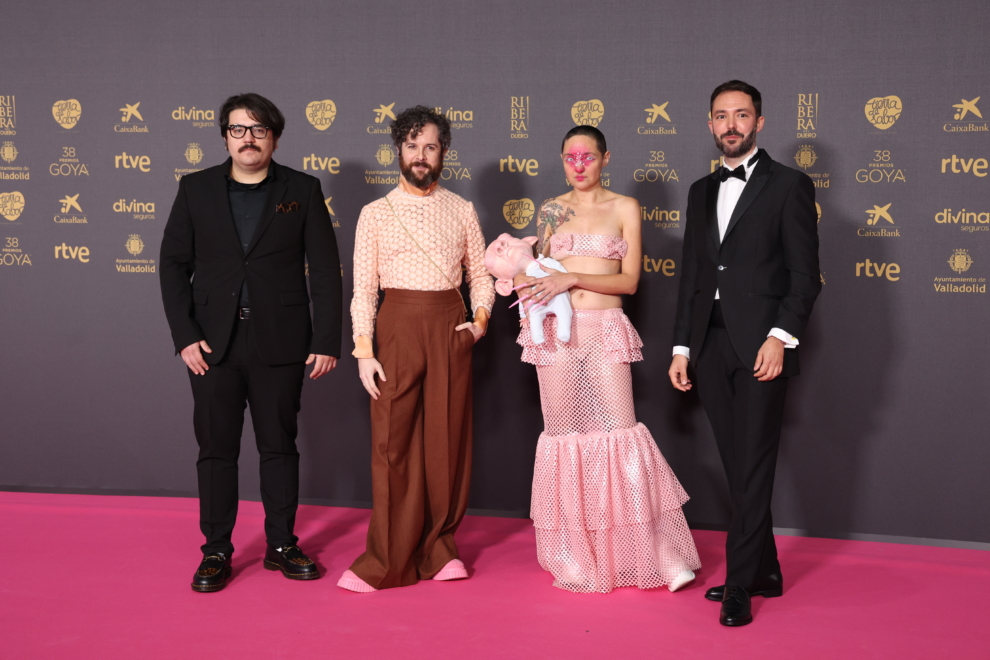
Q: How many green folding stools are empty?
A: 0